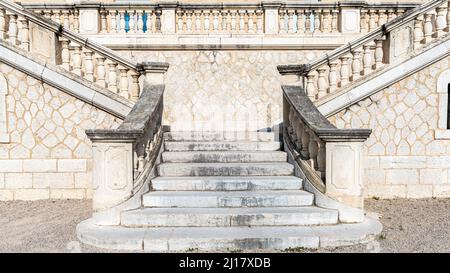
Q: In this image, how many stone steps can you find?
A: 8